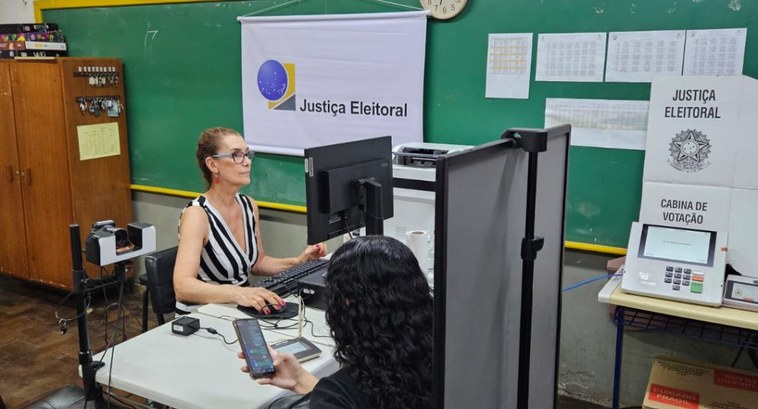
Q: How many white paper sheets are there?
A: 5